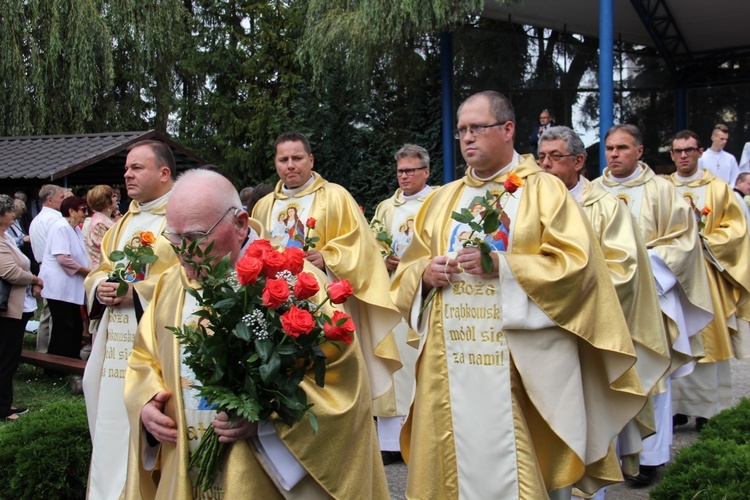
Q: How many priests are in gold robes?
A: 8